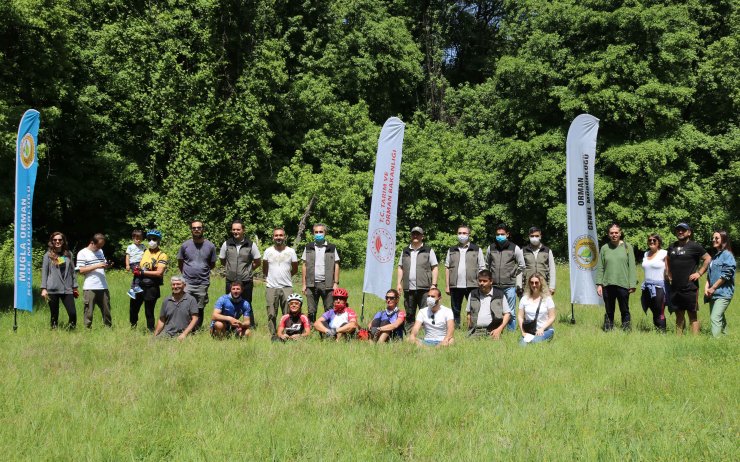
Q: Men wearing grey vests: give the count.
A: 7